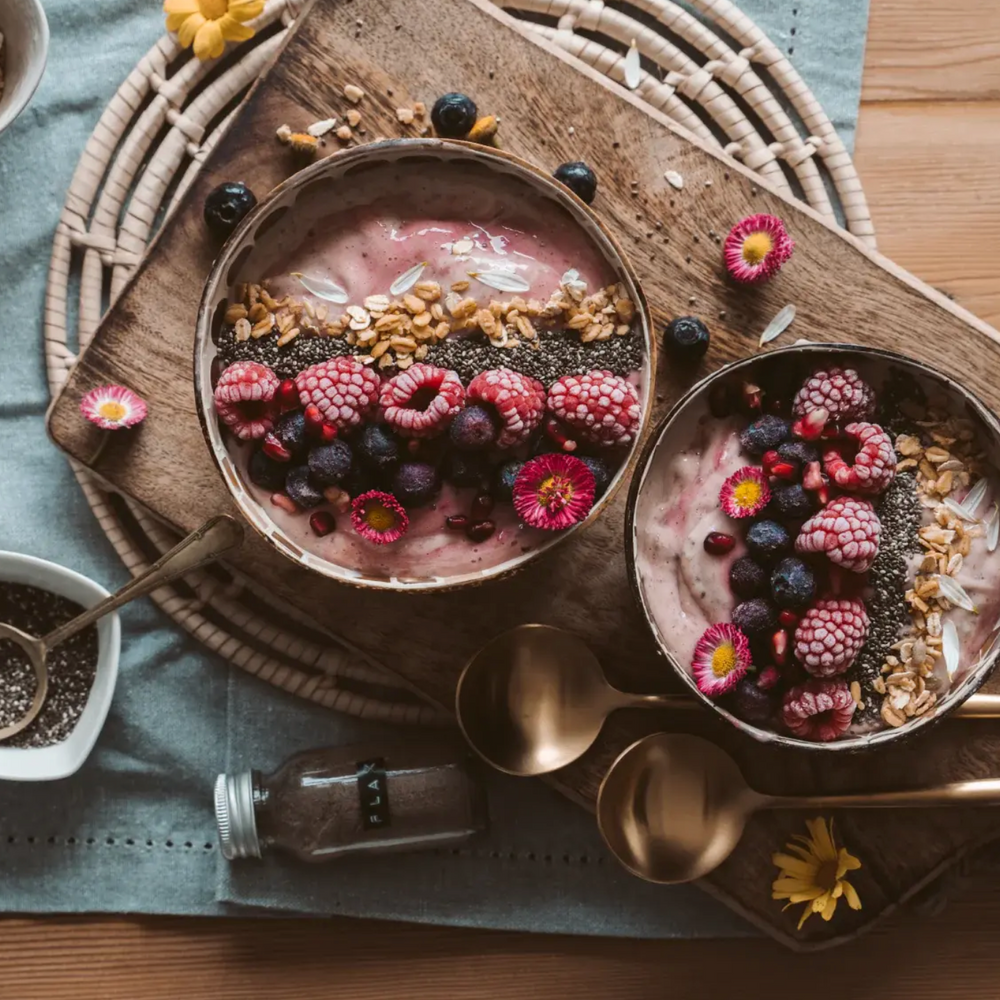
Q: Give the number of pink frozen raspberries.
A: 10